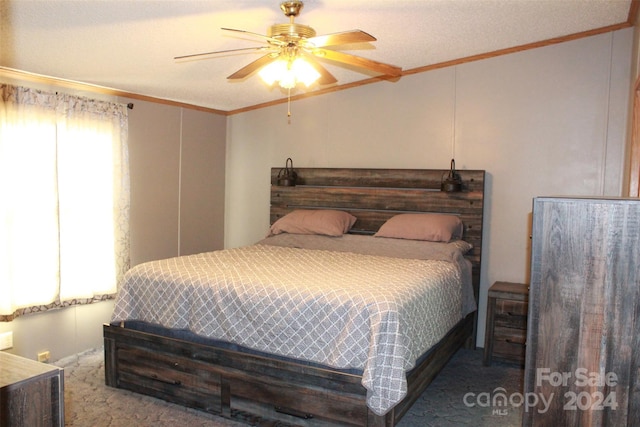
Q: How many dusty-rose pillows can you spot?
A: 2